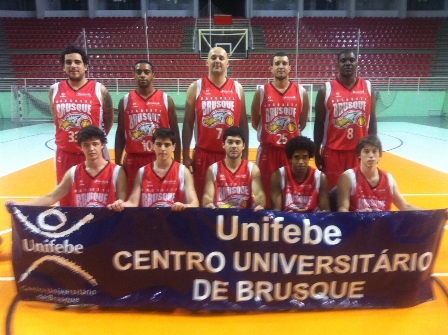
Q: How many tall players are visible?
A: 5